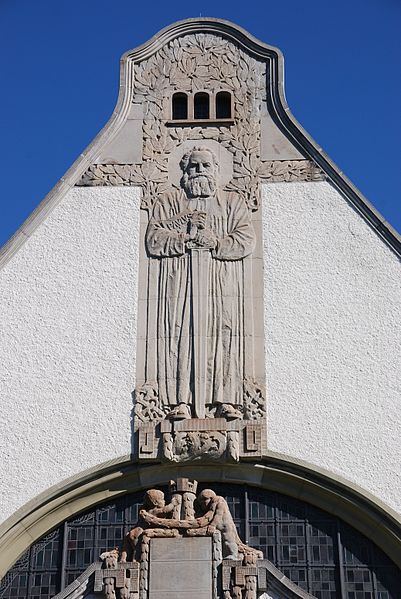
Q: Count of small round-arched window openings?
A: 3